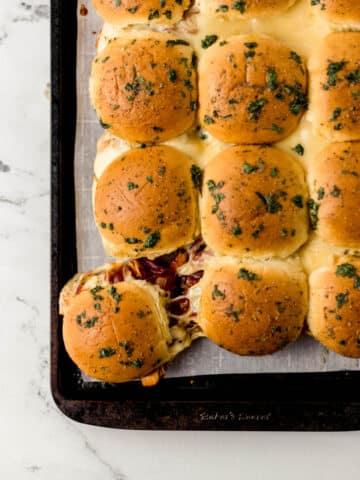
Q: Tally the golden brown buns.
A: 12